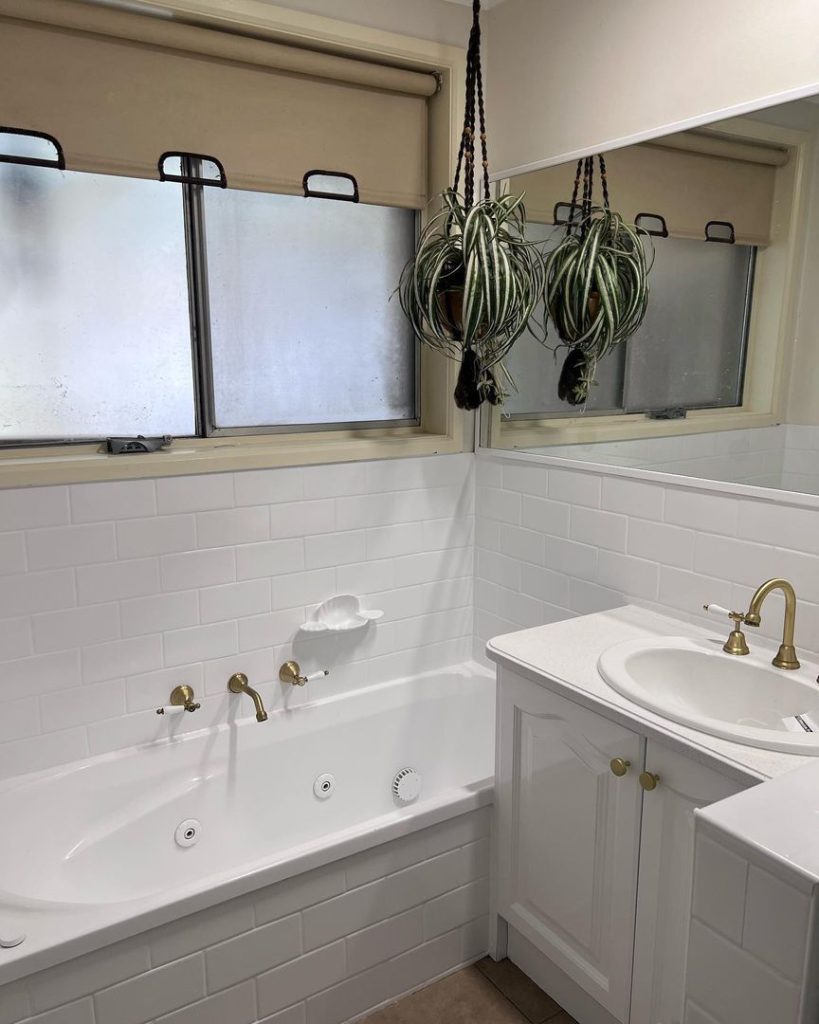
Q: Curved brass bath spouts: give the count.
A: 1